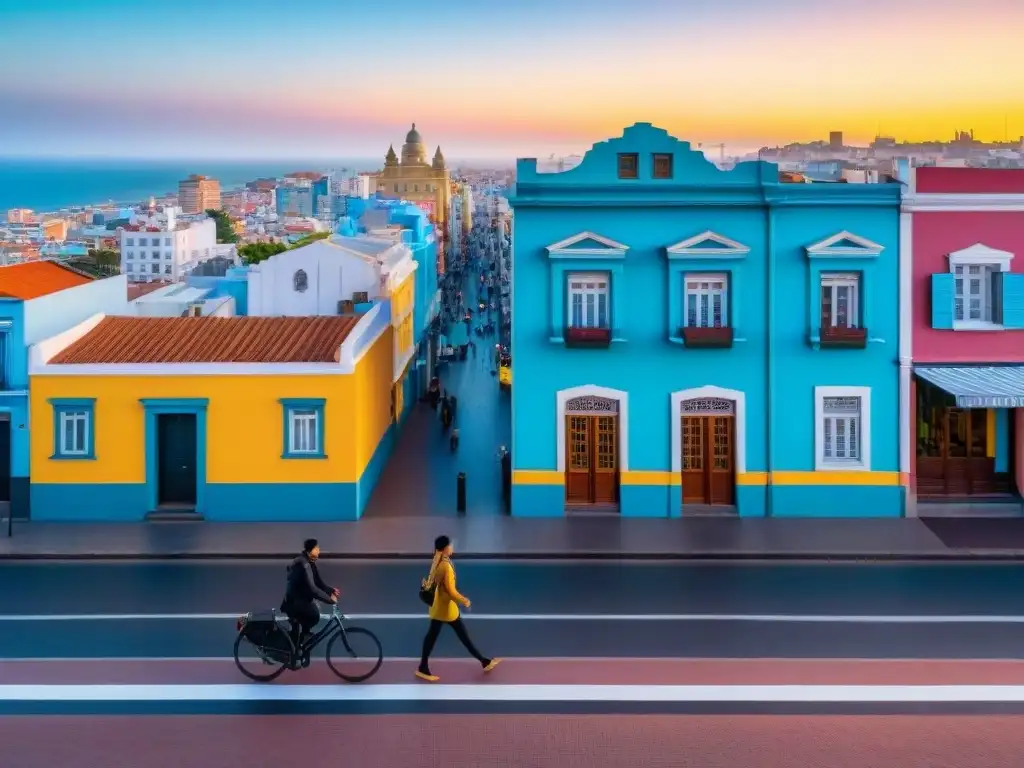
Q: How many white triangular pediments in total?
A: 4